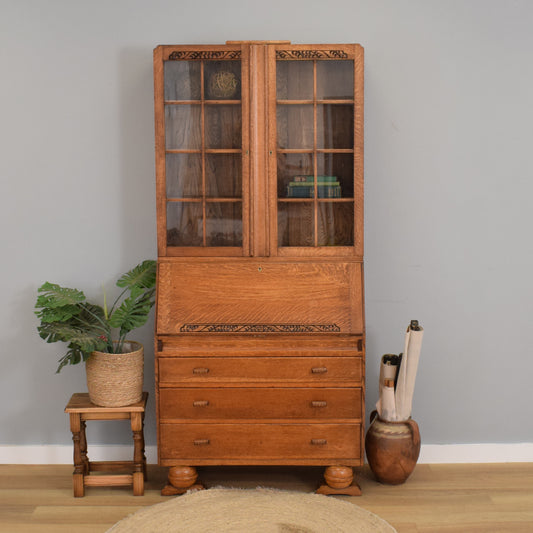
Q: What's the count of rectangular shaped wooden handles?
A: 6